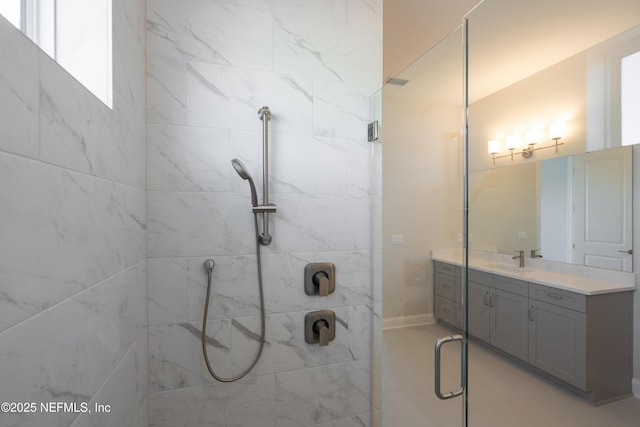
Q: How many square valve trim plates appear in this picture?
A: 2